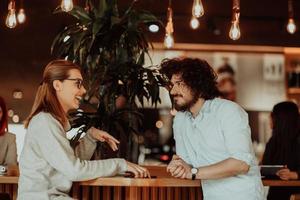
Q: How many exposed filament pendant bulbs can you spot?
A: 8